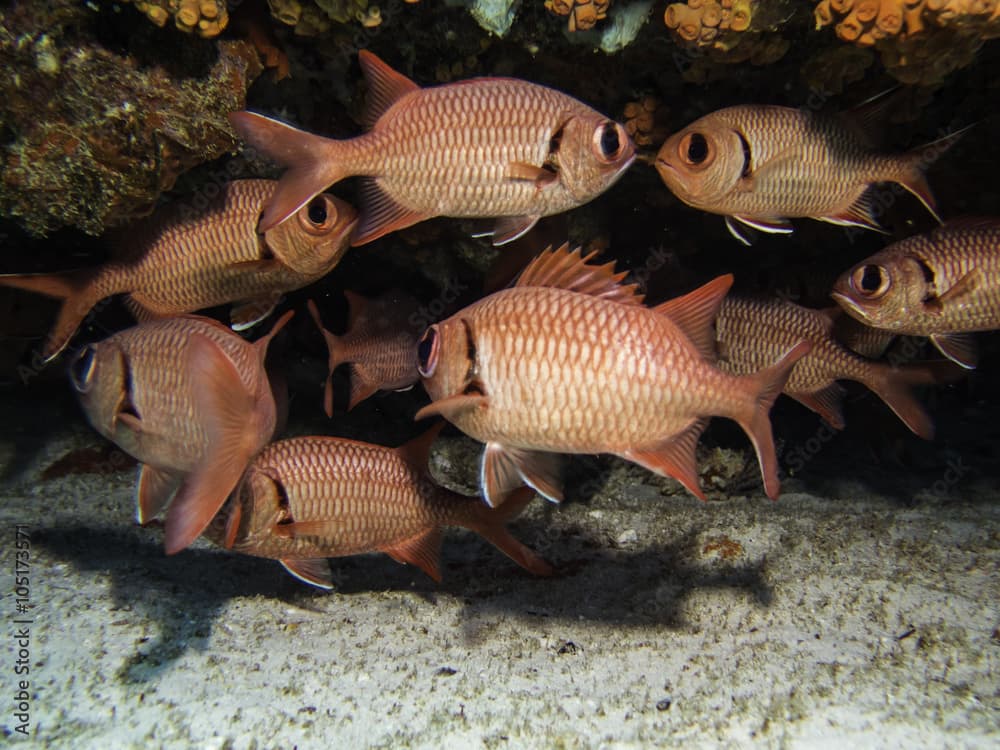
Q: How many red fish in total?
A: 9